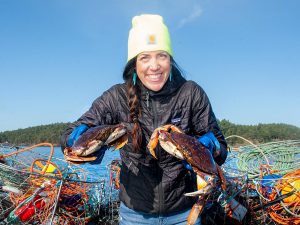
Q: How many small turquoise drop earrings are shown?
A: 2